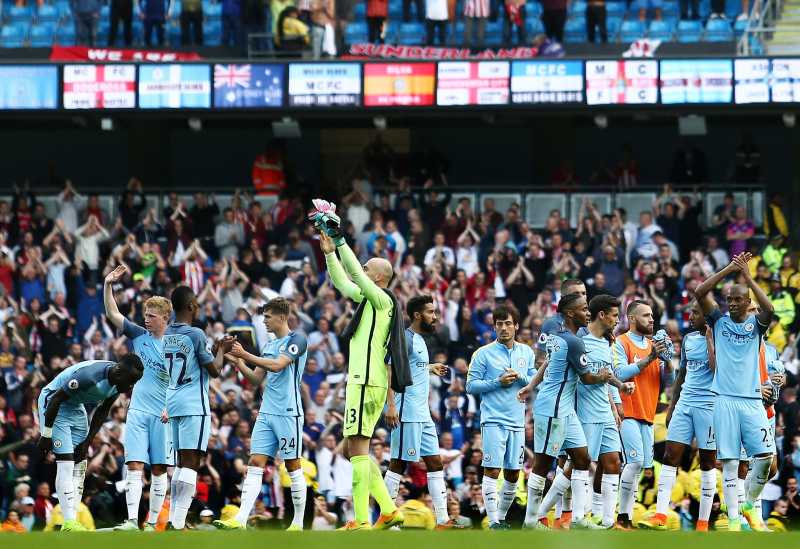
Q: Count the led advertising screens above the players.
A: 11